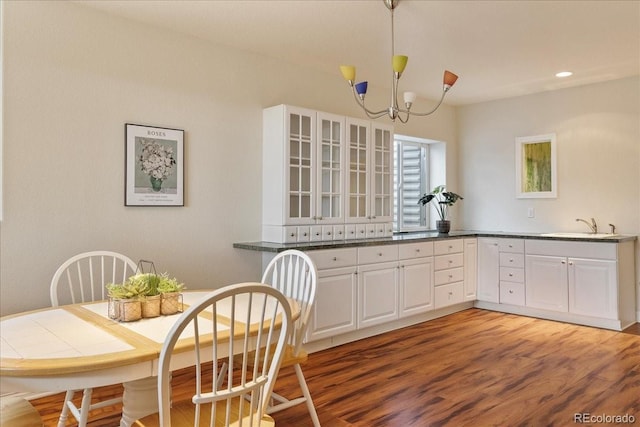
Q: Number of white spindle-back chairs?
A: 3